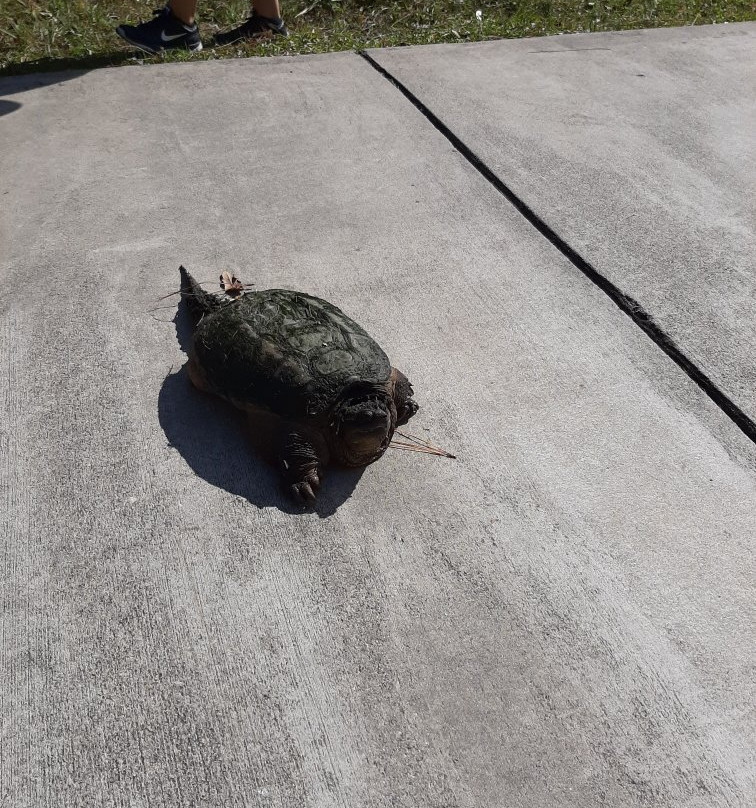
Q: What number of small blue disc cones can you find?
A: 0